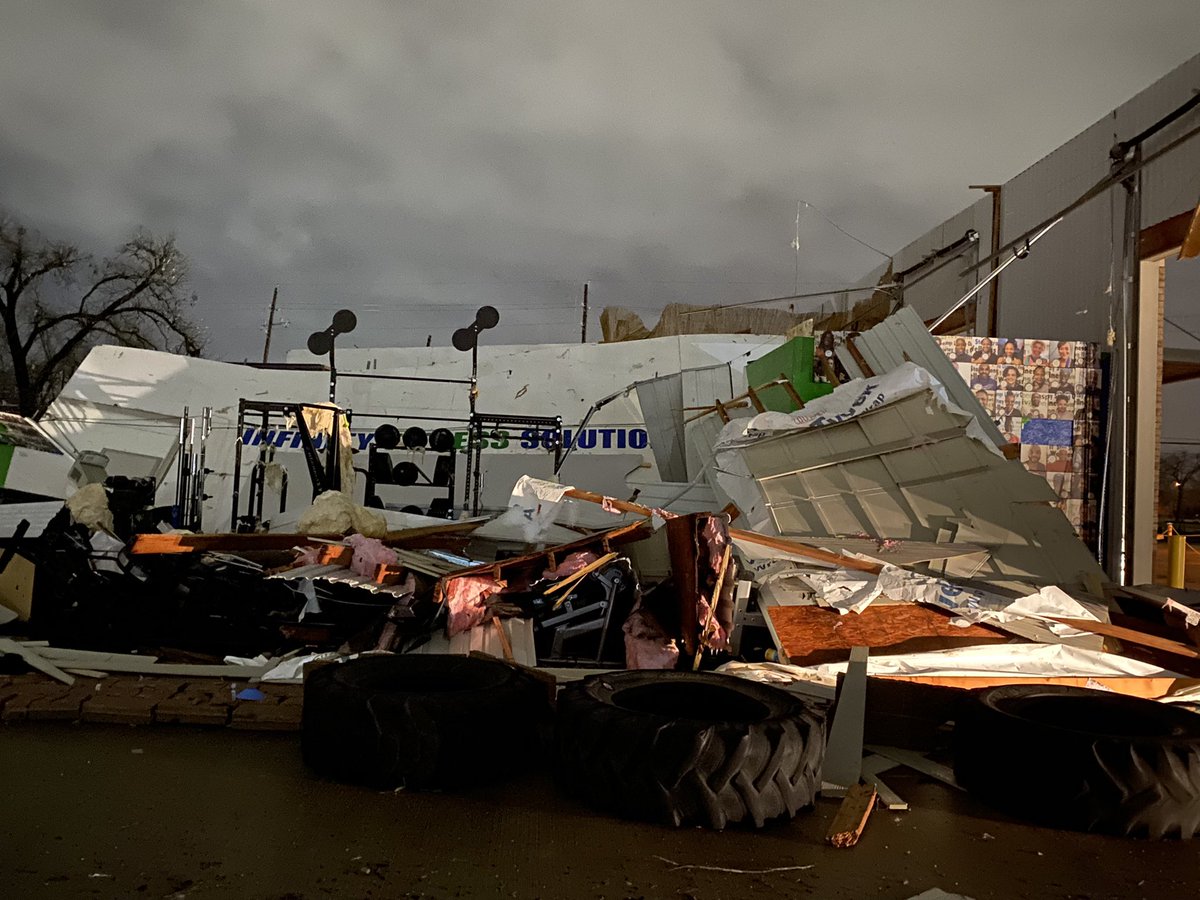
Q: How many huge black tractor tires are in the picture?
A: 3